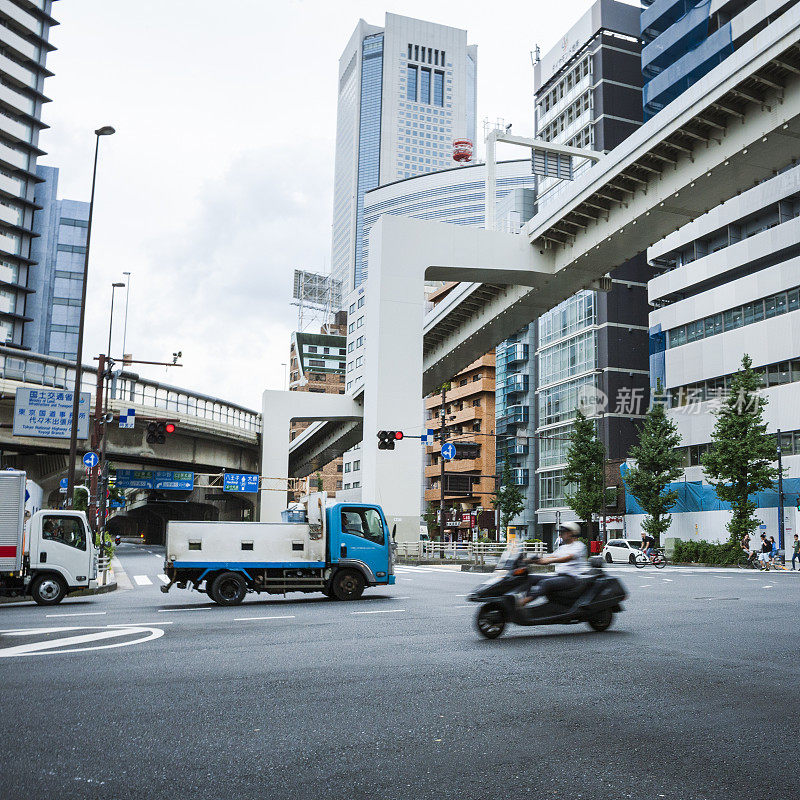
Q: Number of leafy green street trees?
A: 4